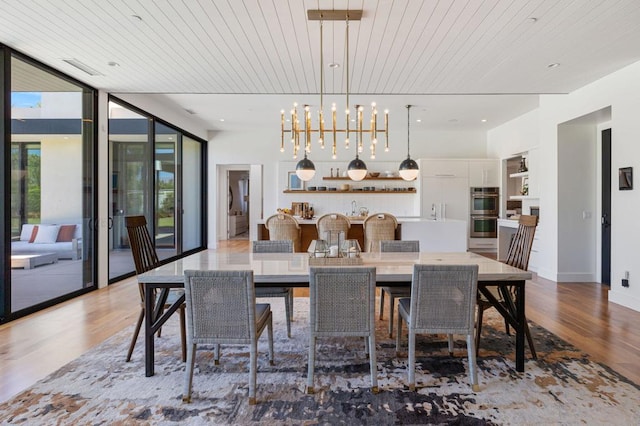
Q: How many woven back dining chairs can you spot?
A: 5